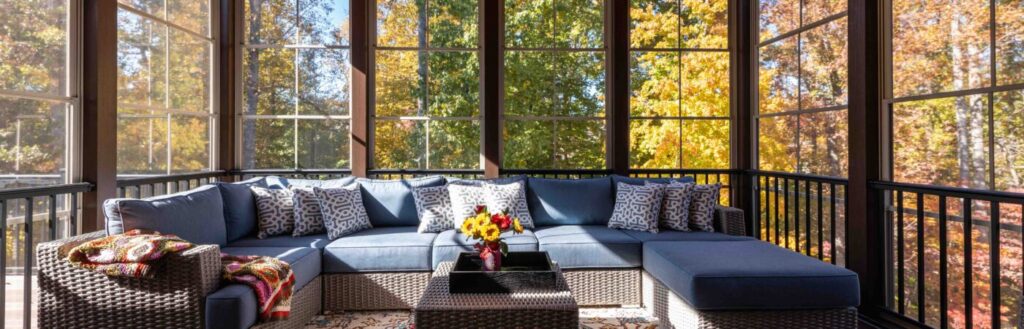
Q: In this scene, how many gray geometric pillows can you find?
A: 9